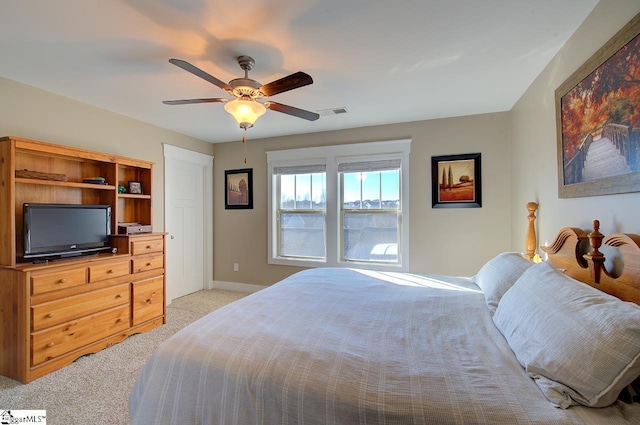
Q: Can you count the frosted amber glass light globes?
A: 1